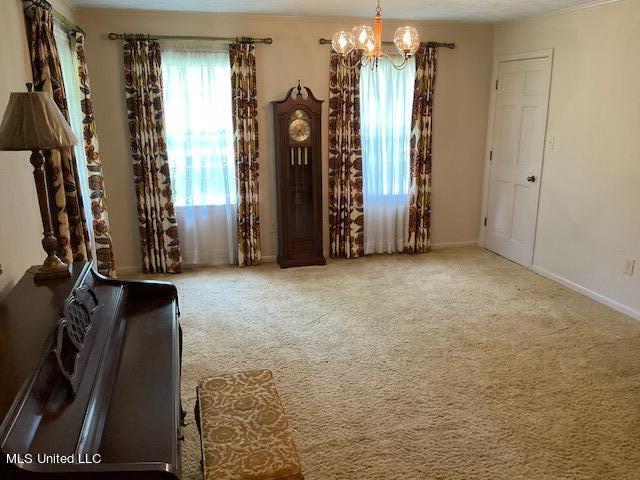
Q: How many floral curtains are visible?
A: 6